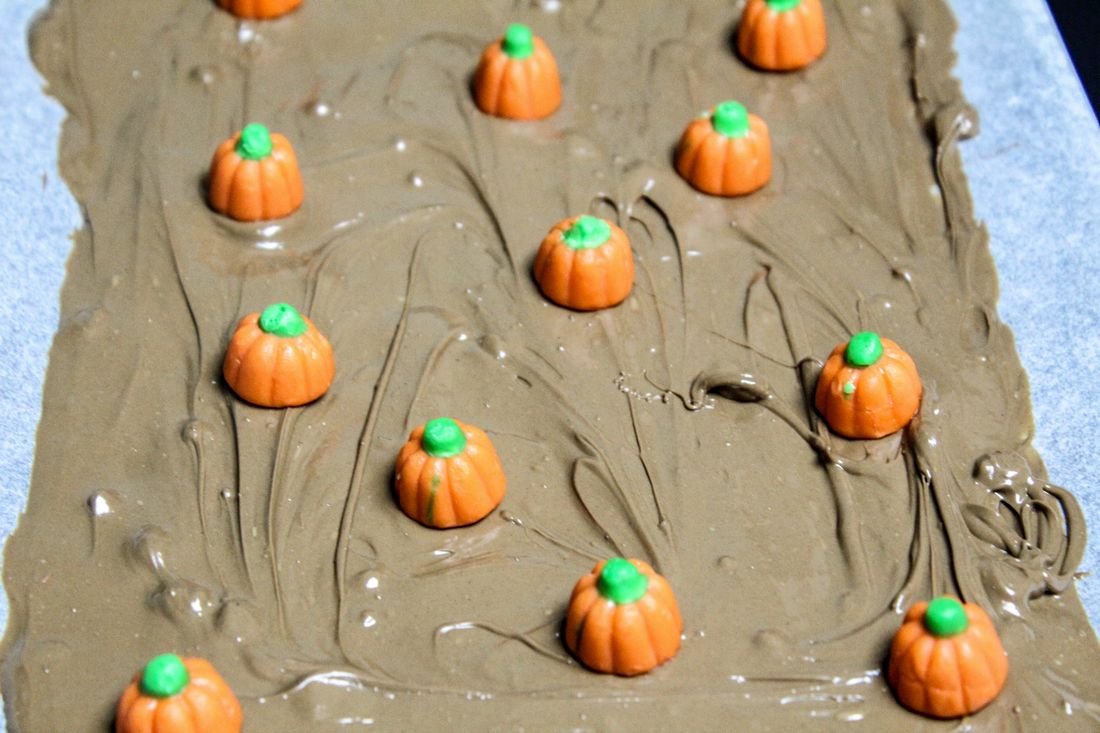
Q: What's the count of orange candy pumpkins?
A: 12